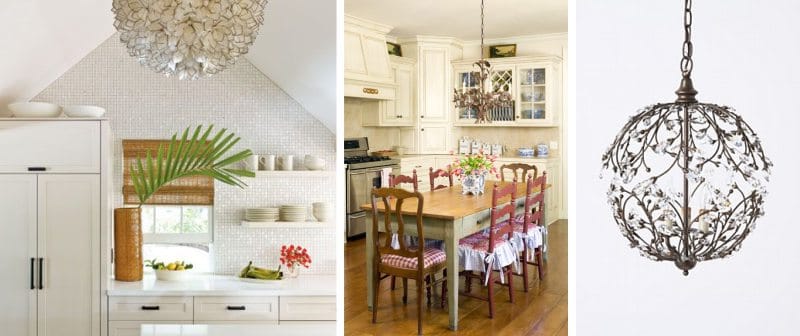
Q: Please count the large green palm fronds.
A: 1